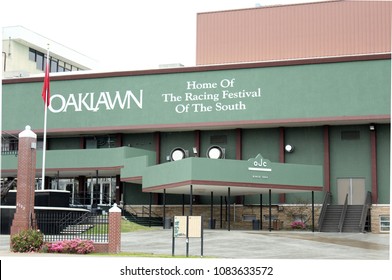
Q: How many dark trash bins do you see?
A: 3